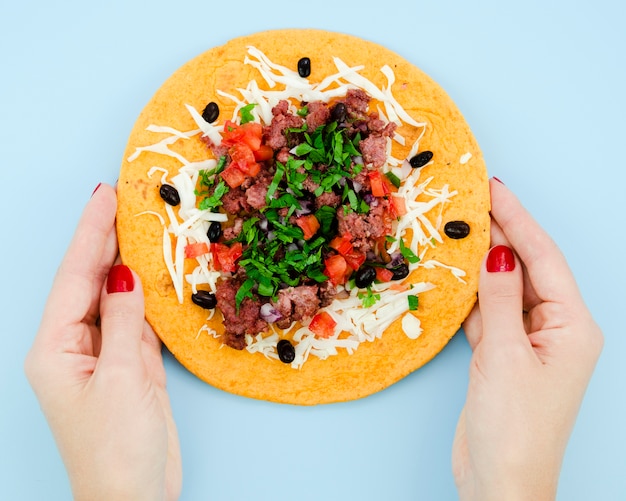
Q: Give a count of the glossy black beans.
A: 11